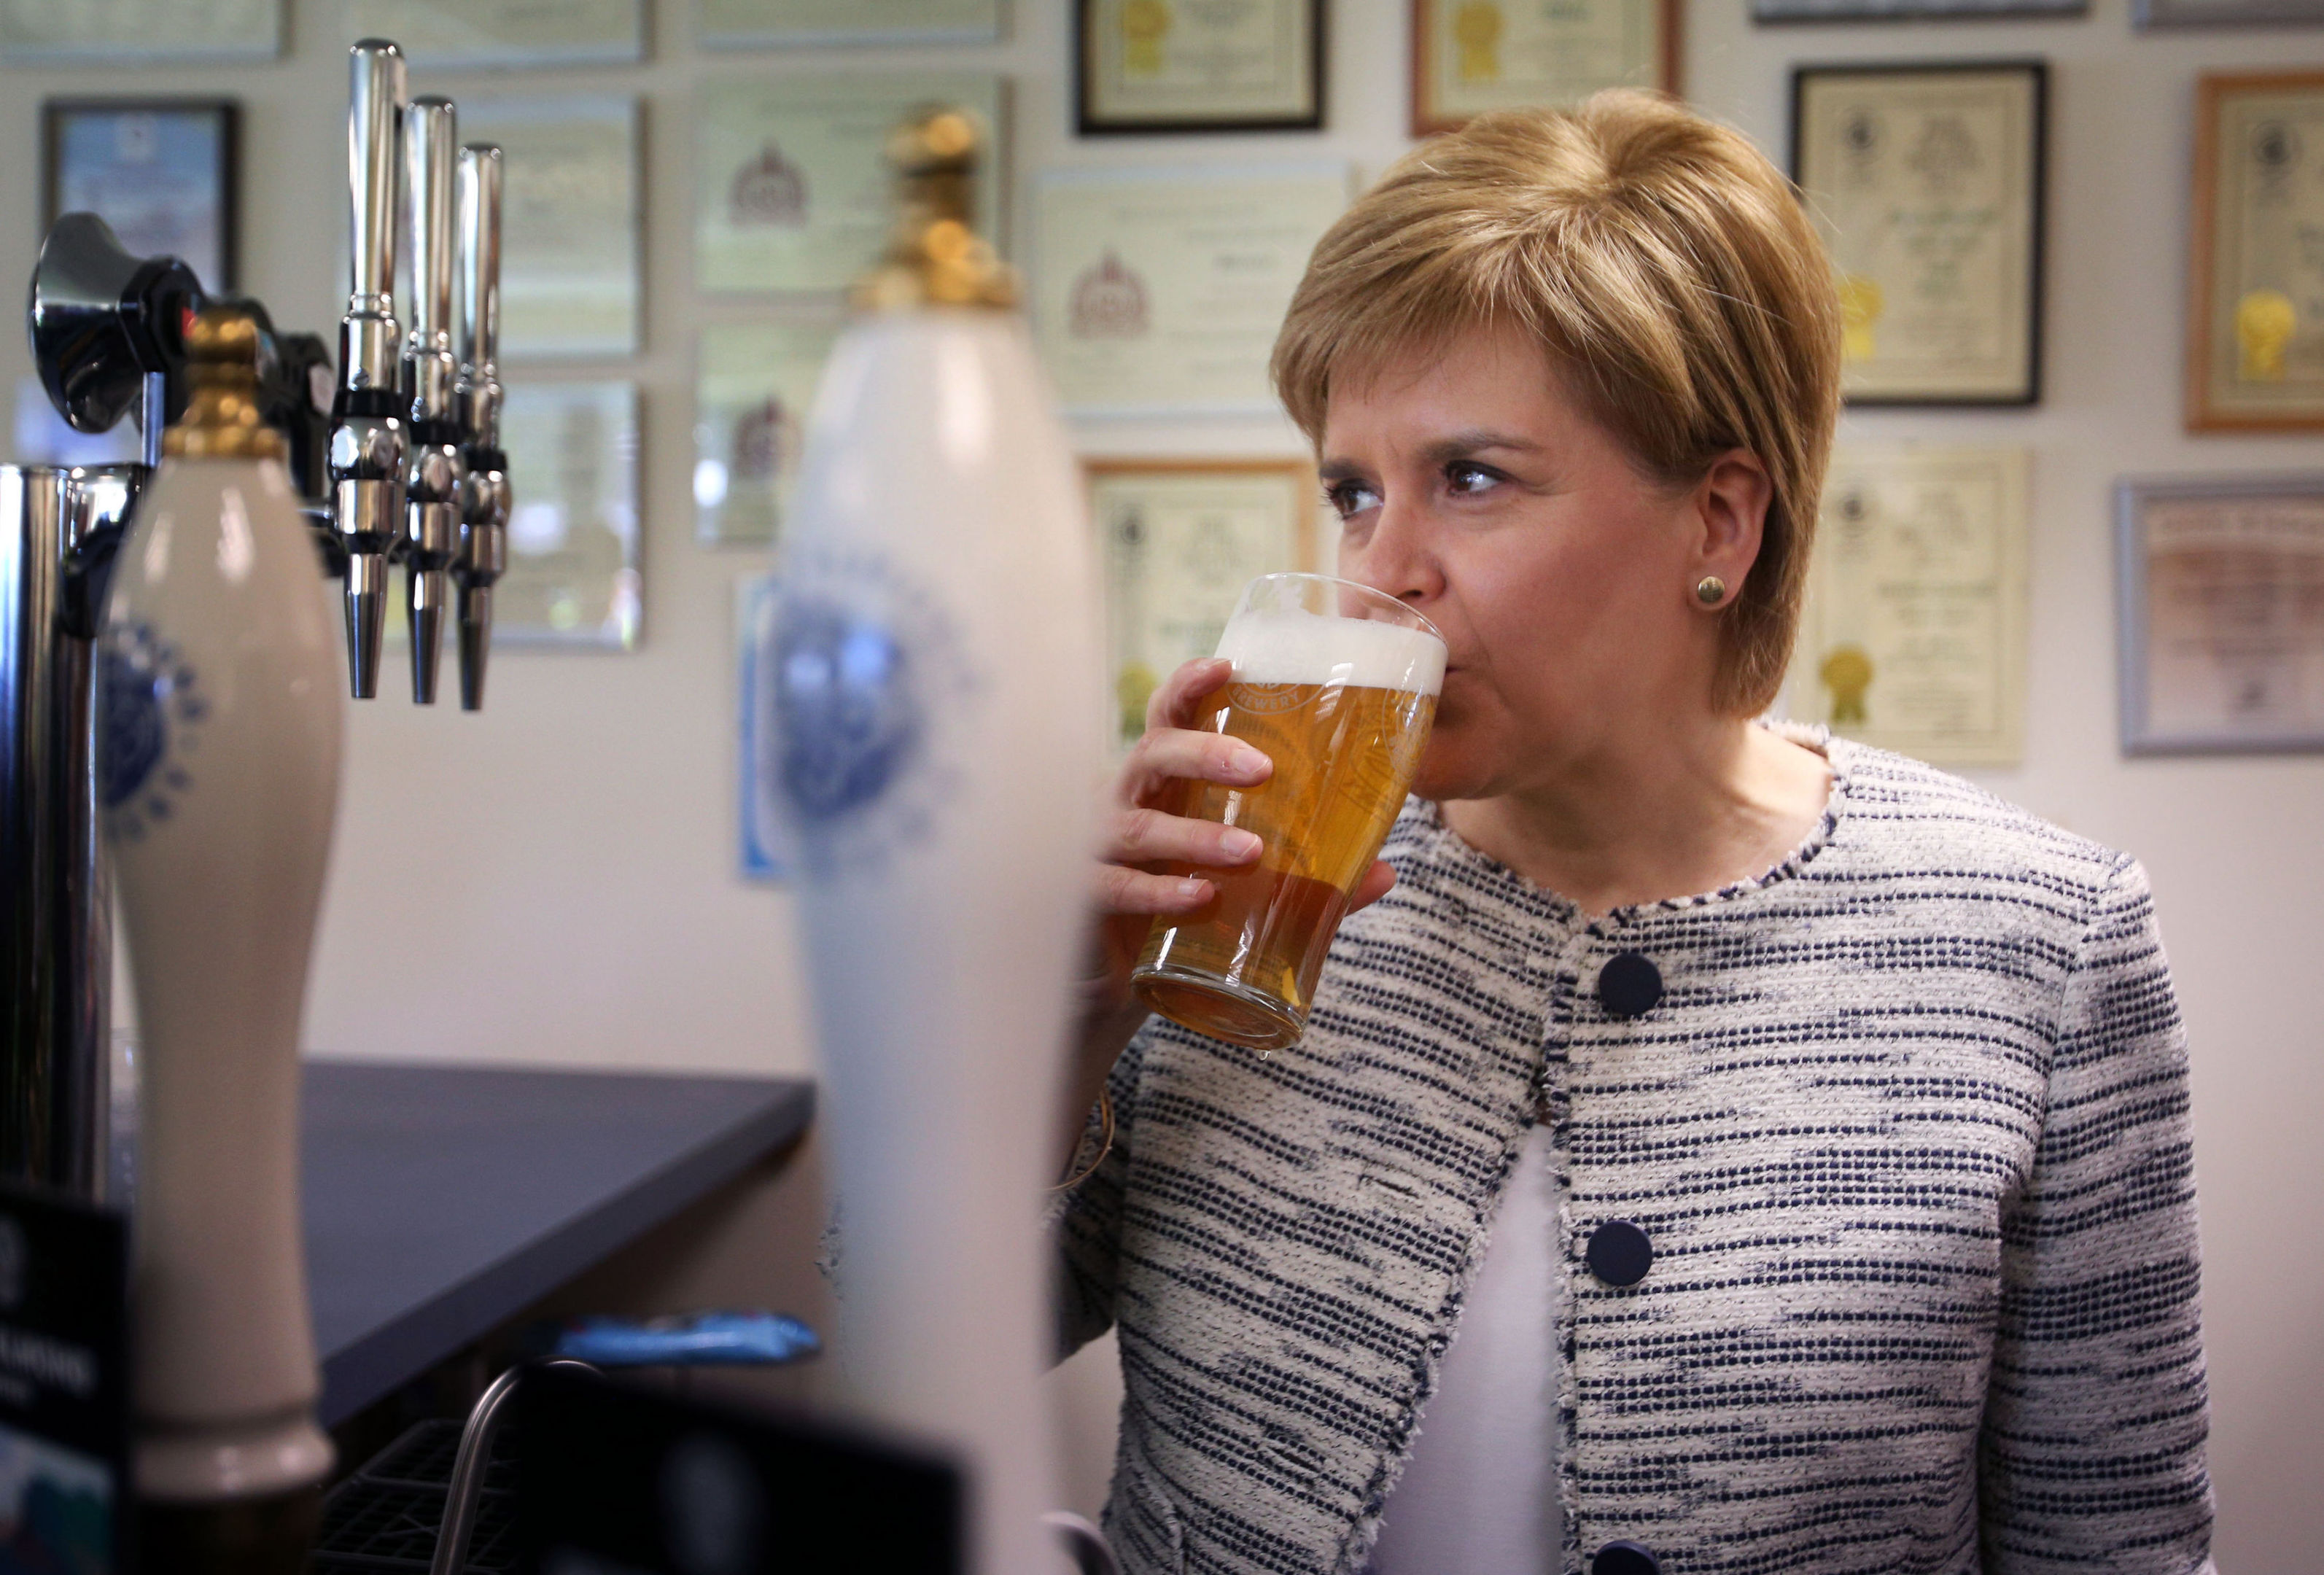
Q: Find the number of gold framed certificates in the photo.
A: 3